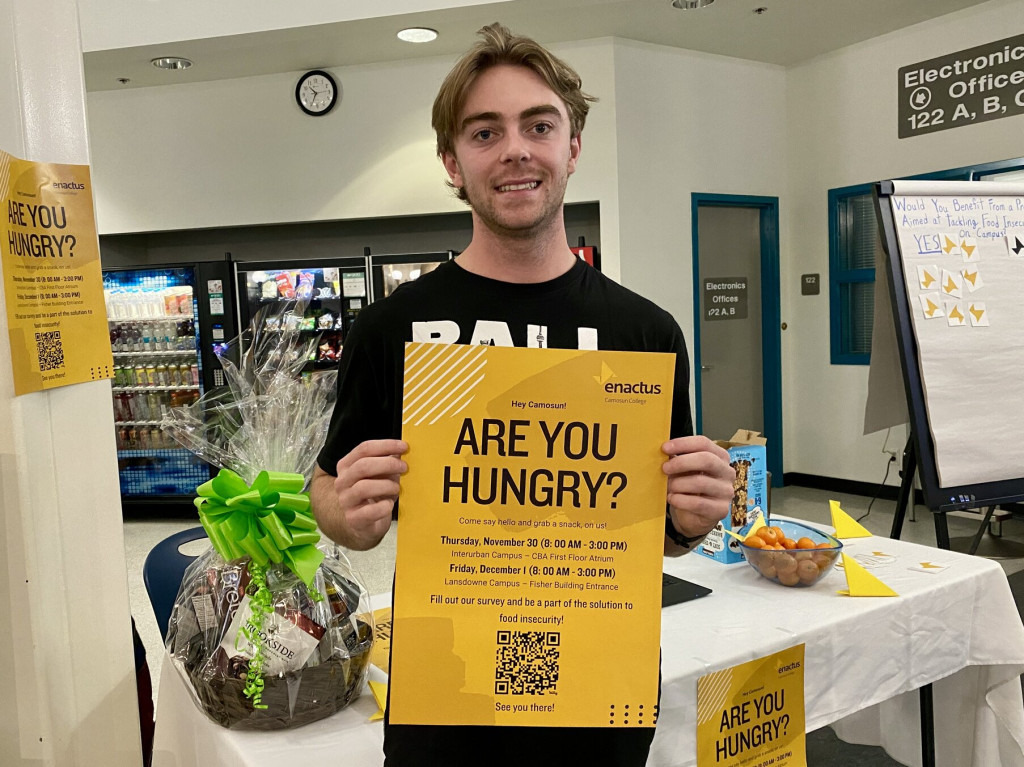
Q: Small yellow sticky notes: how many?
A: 8